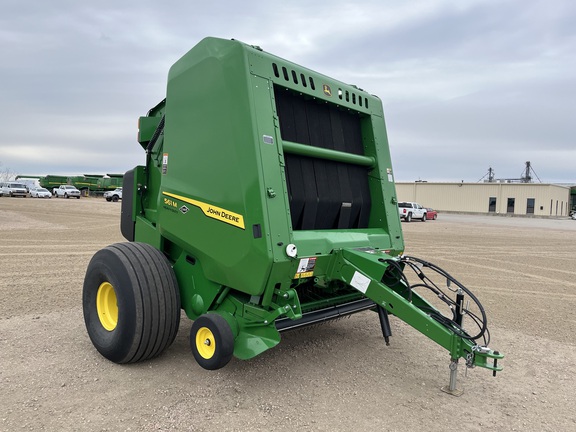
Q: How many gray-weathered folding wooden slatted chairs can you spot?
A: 0